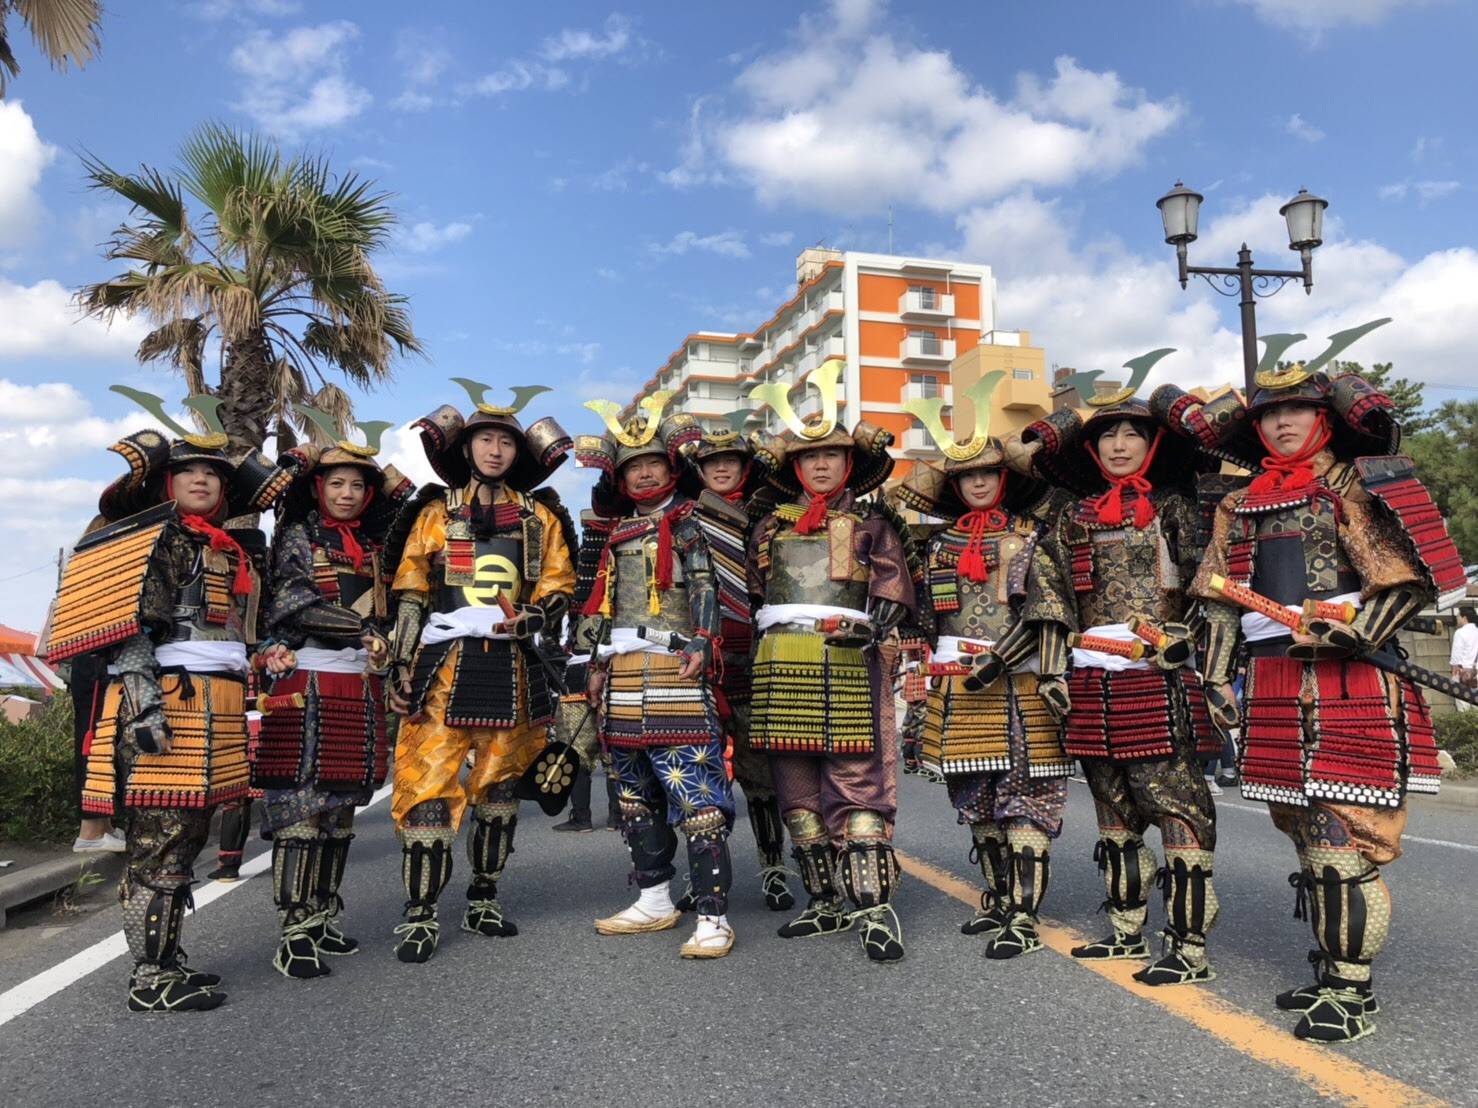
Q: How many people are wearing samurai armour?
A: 9